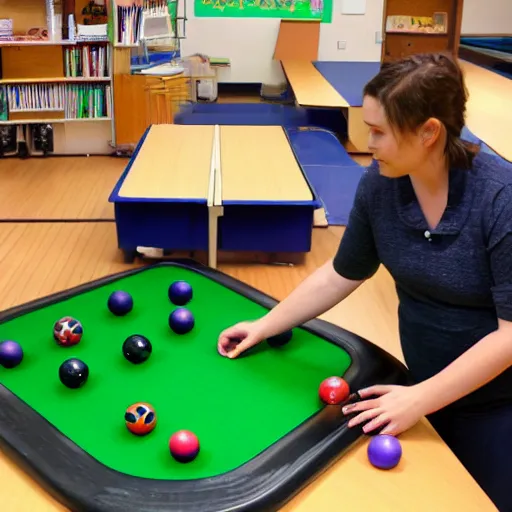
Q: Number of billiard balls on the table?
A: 12